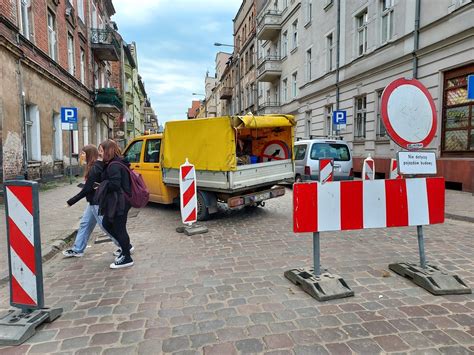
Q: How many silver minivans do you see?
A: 1